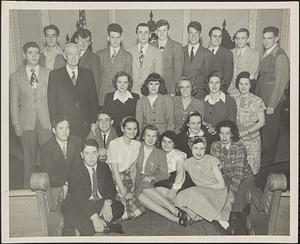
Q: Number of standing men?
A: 11